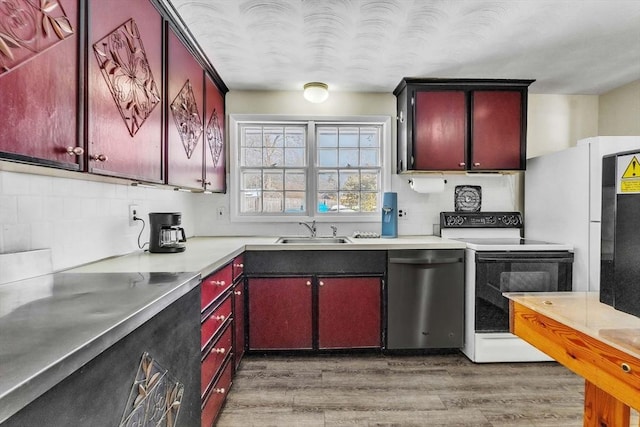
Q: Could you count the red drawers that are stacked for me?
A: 4